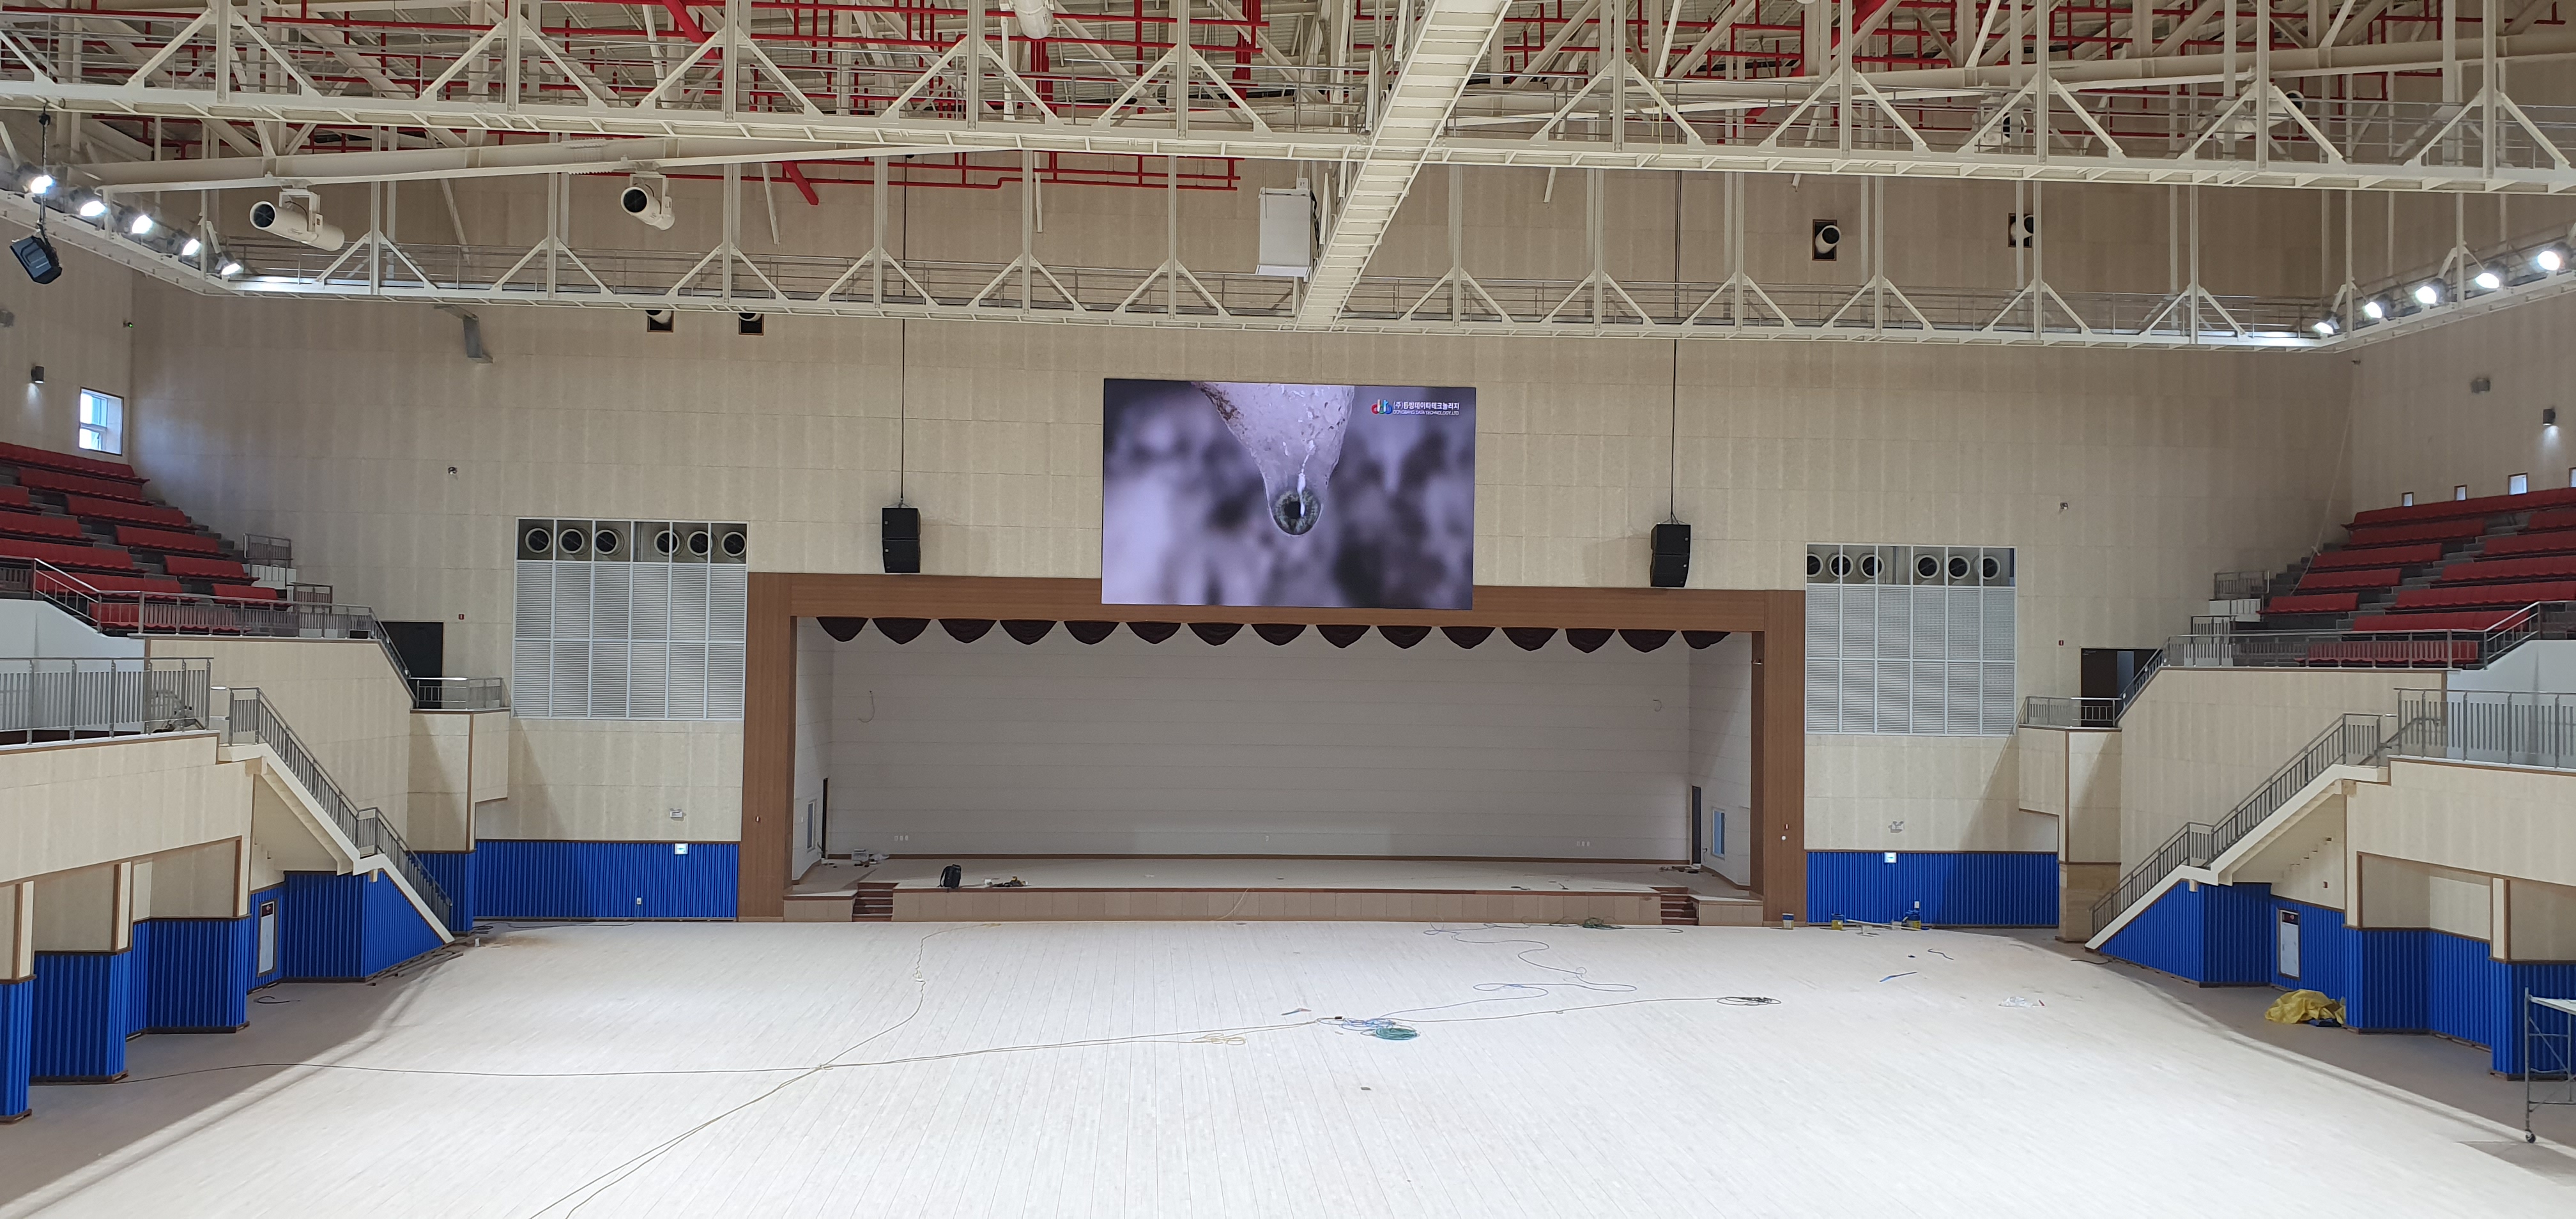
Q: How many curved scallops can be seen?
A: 15